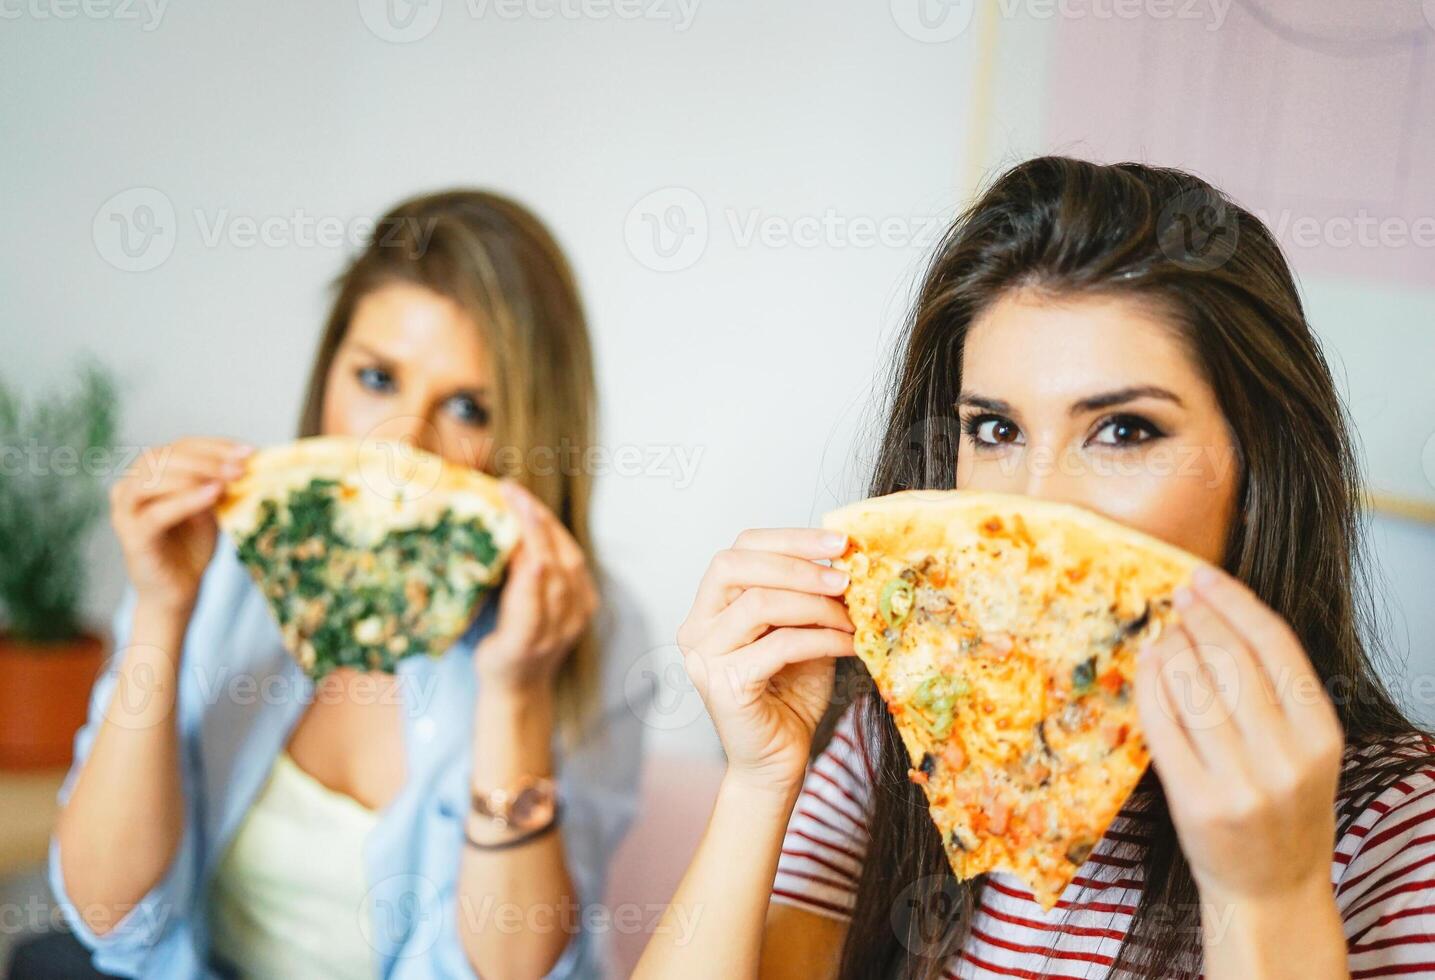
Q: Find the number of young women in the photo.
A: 2